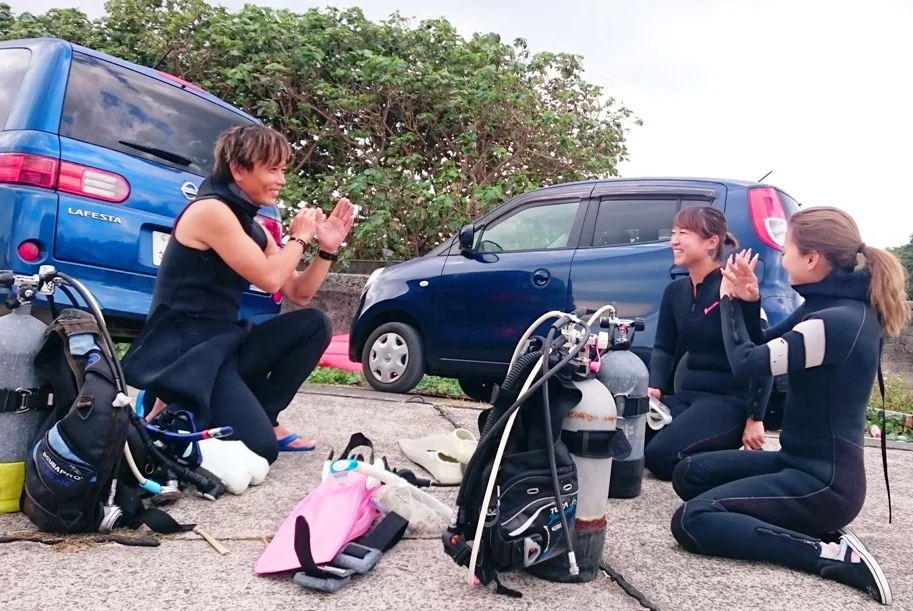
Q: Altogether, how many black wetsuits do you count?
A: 3